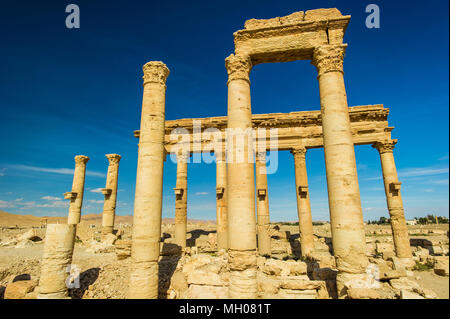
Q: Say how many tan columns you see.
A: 11